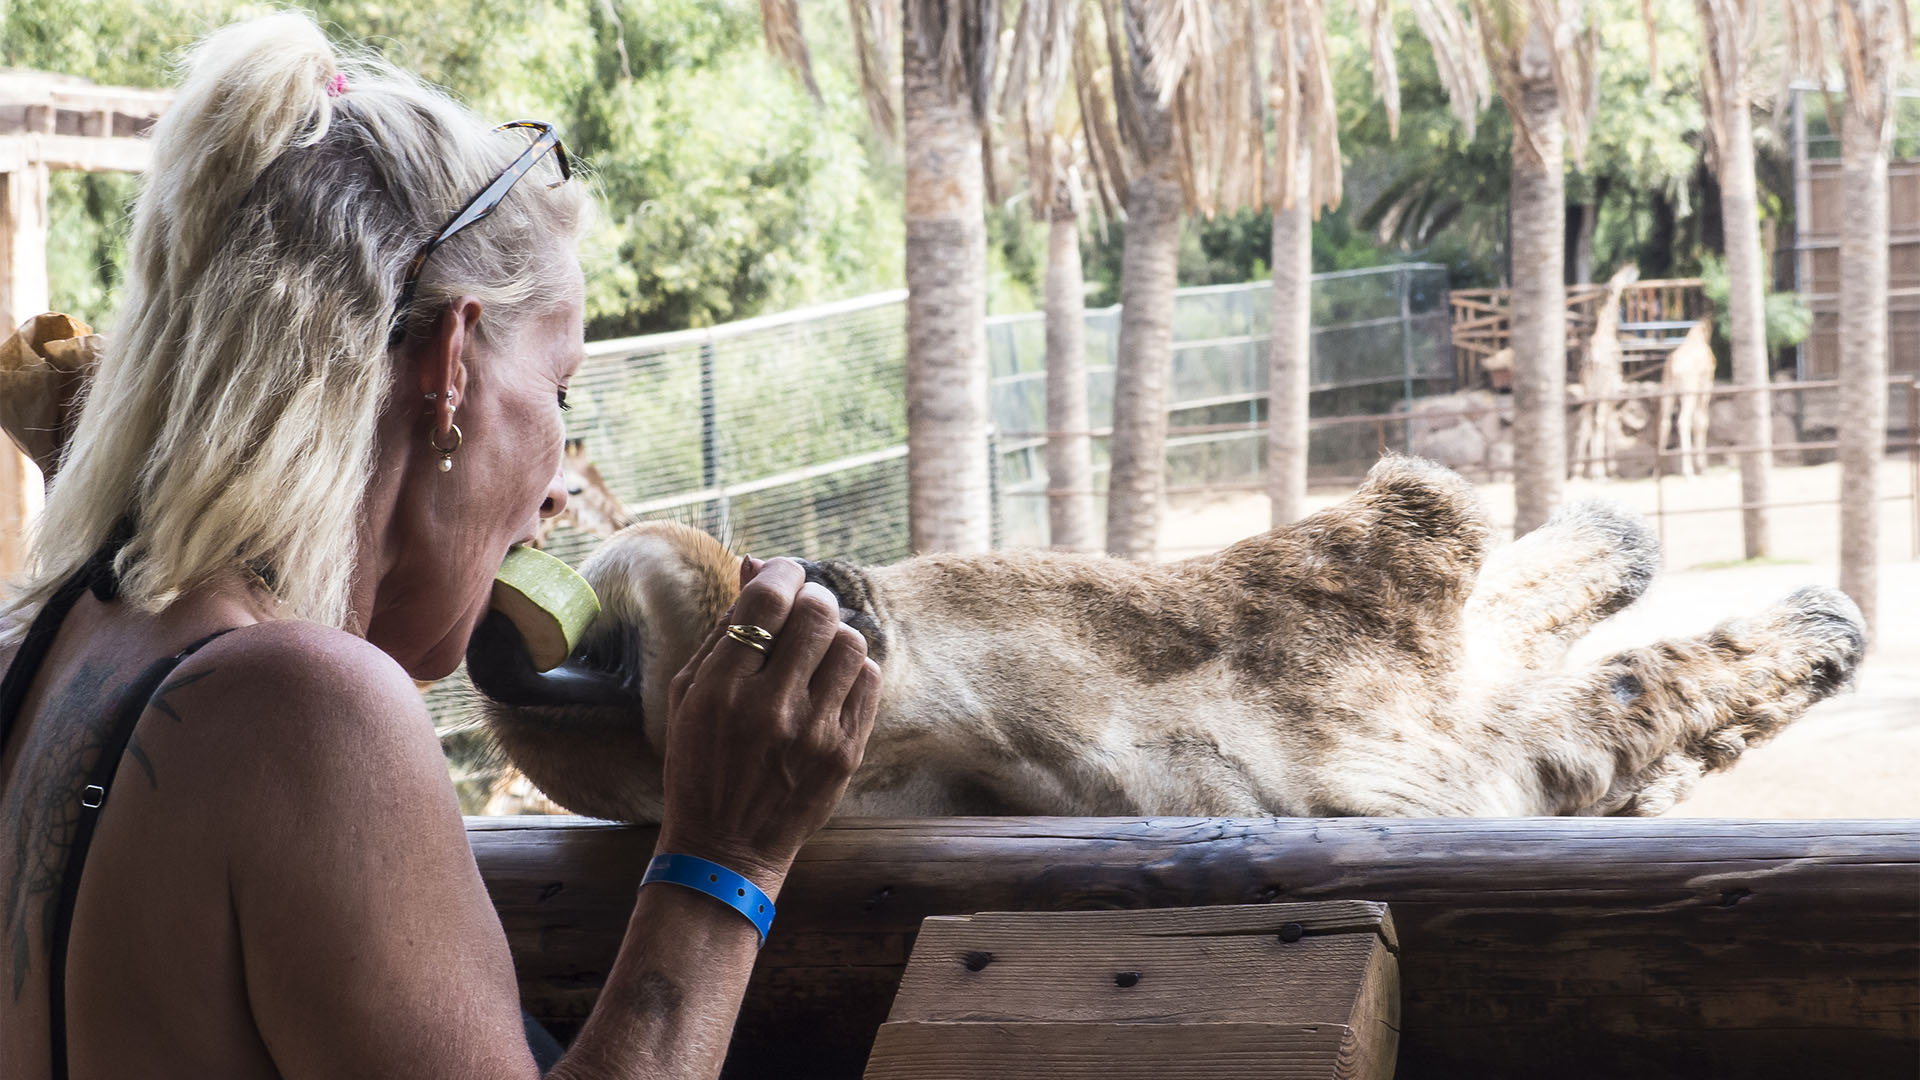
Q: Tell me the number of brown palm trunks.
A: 7